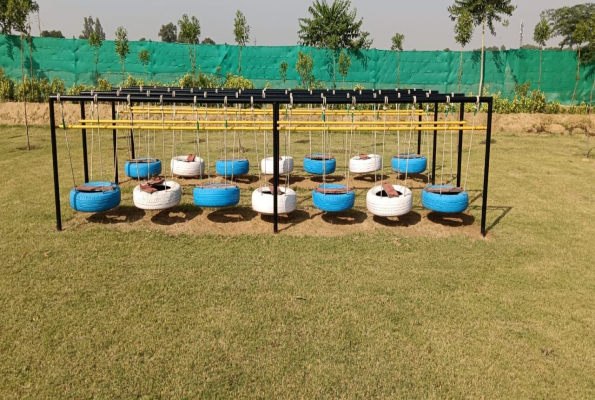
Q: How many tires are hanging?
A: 14